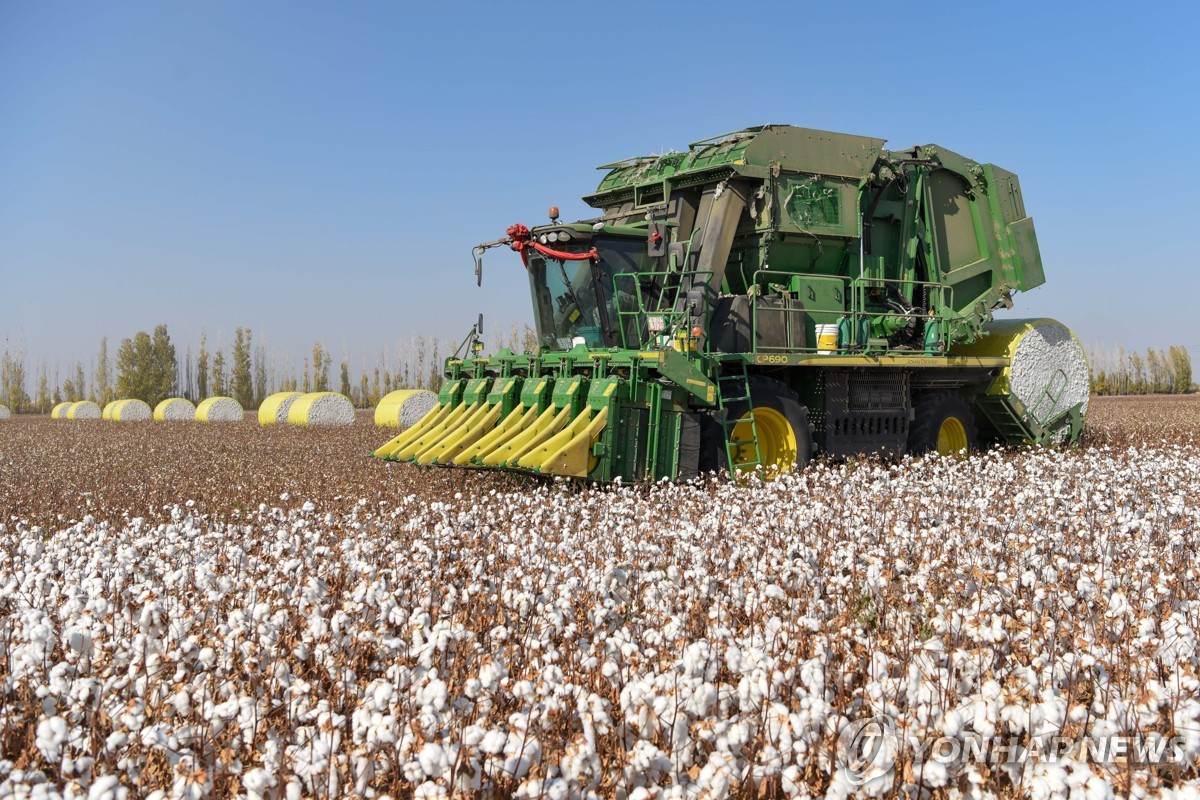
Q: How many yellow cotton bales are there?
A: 11